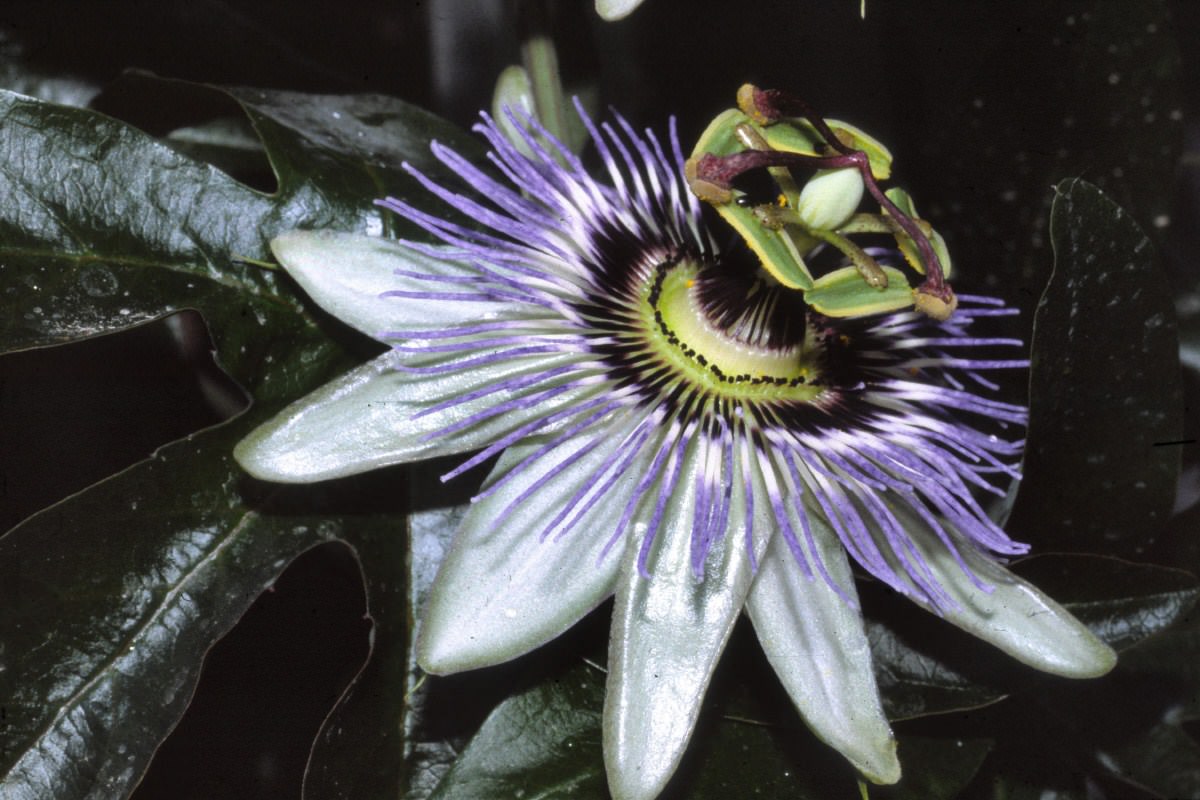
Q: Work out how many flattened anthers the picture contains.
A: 5